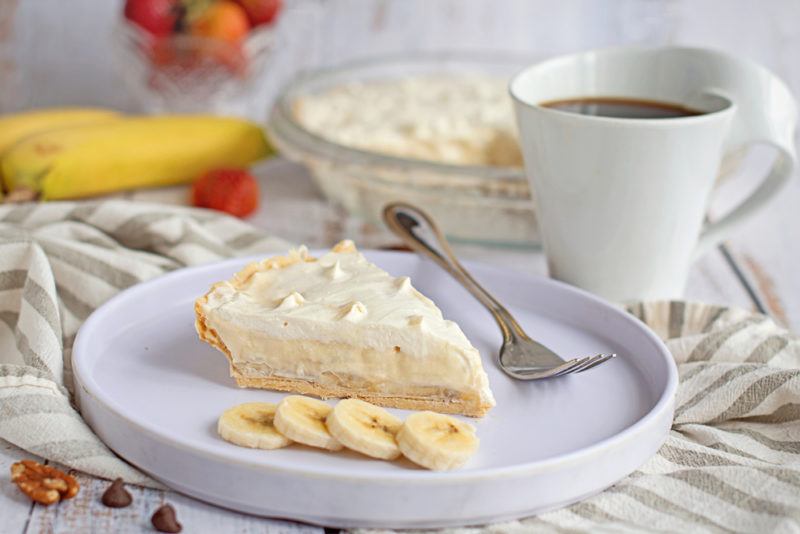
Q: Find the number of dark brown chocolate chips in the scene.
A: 2